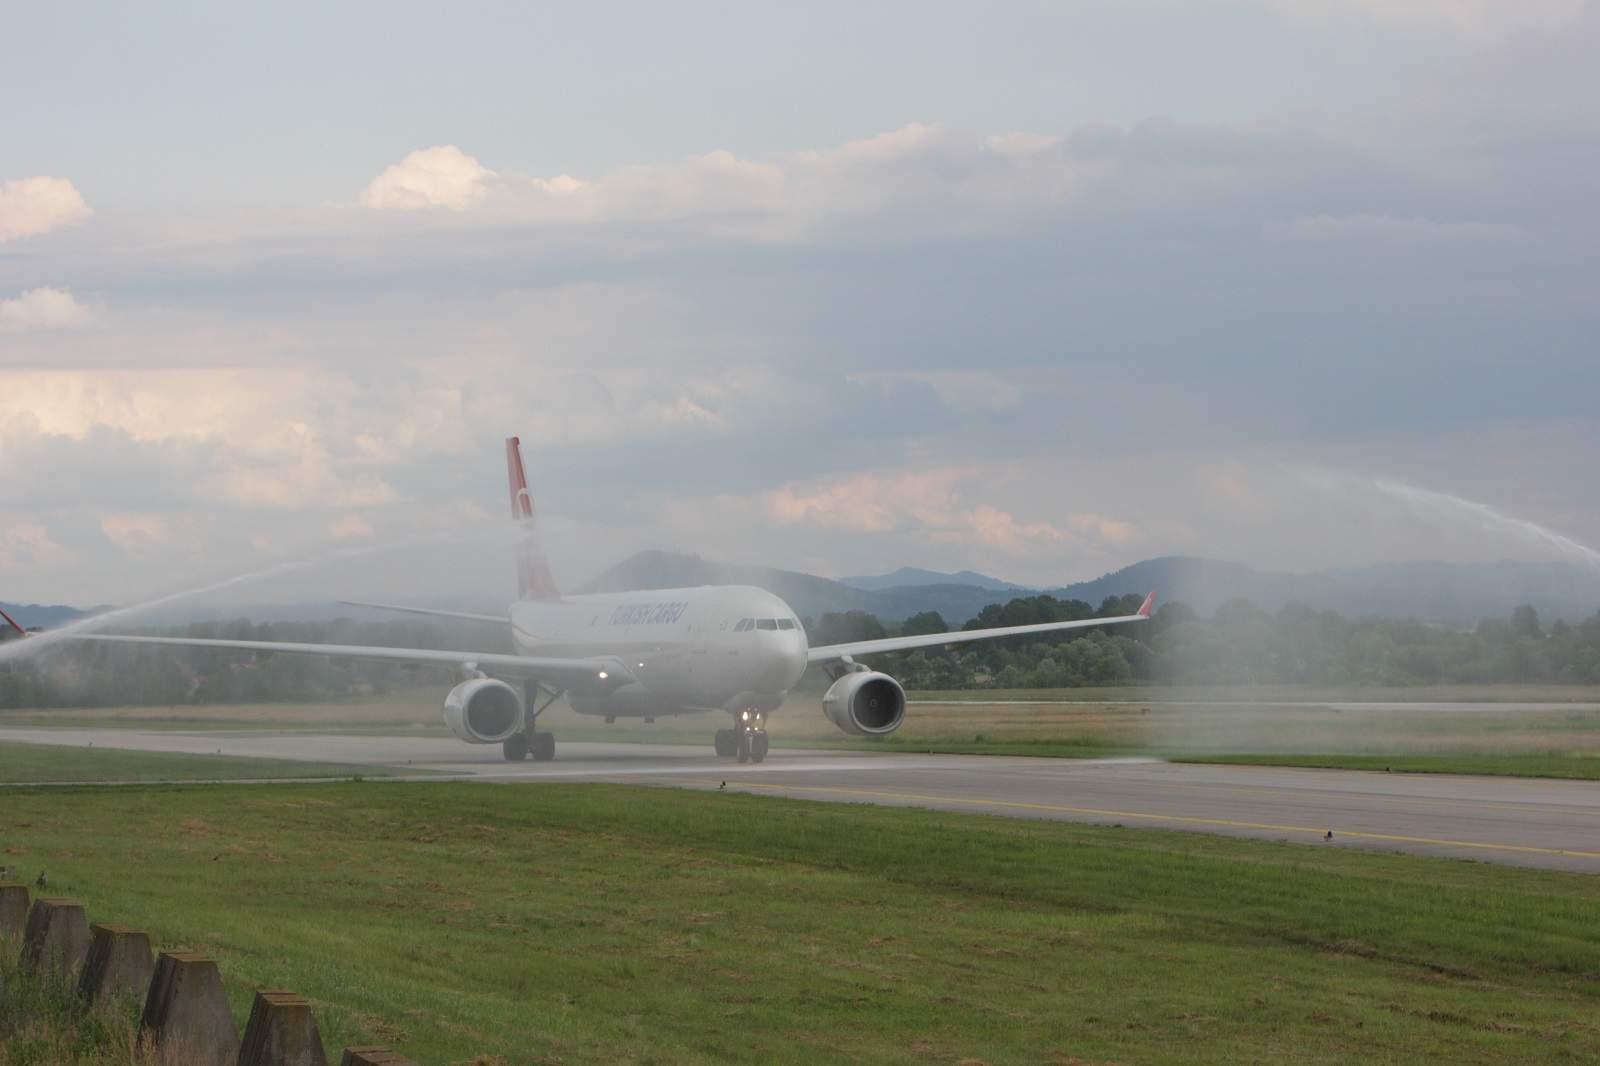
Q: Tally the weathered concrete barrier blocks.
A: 6